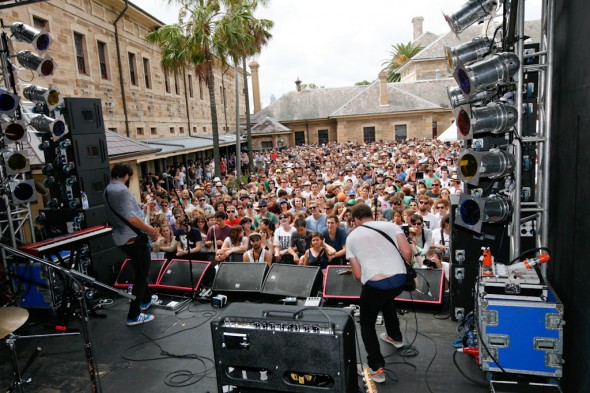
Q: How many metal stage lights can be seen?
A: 15